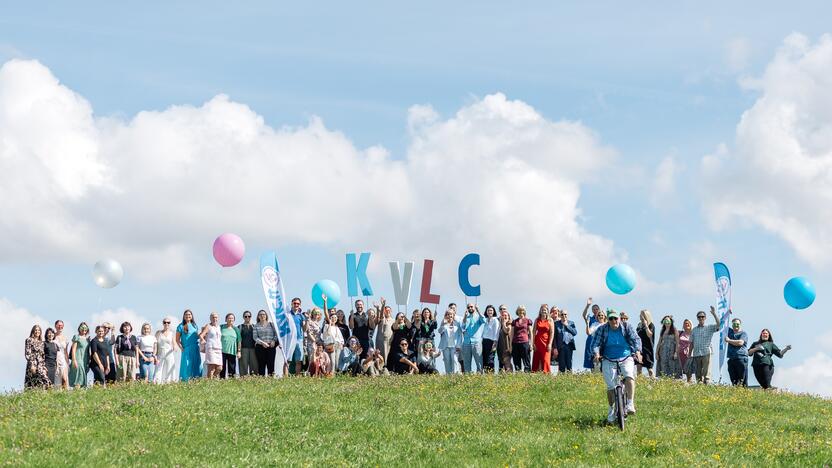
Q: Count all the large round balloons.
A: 5